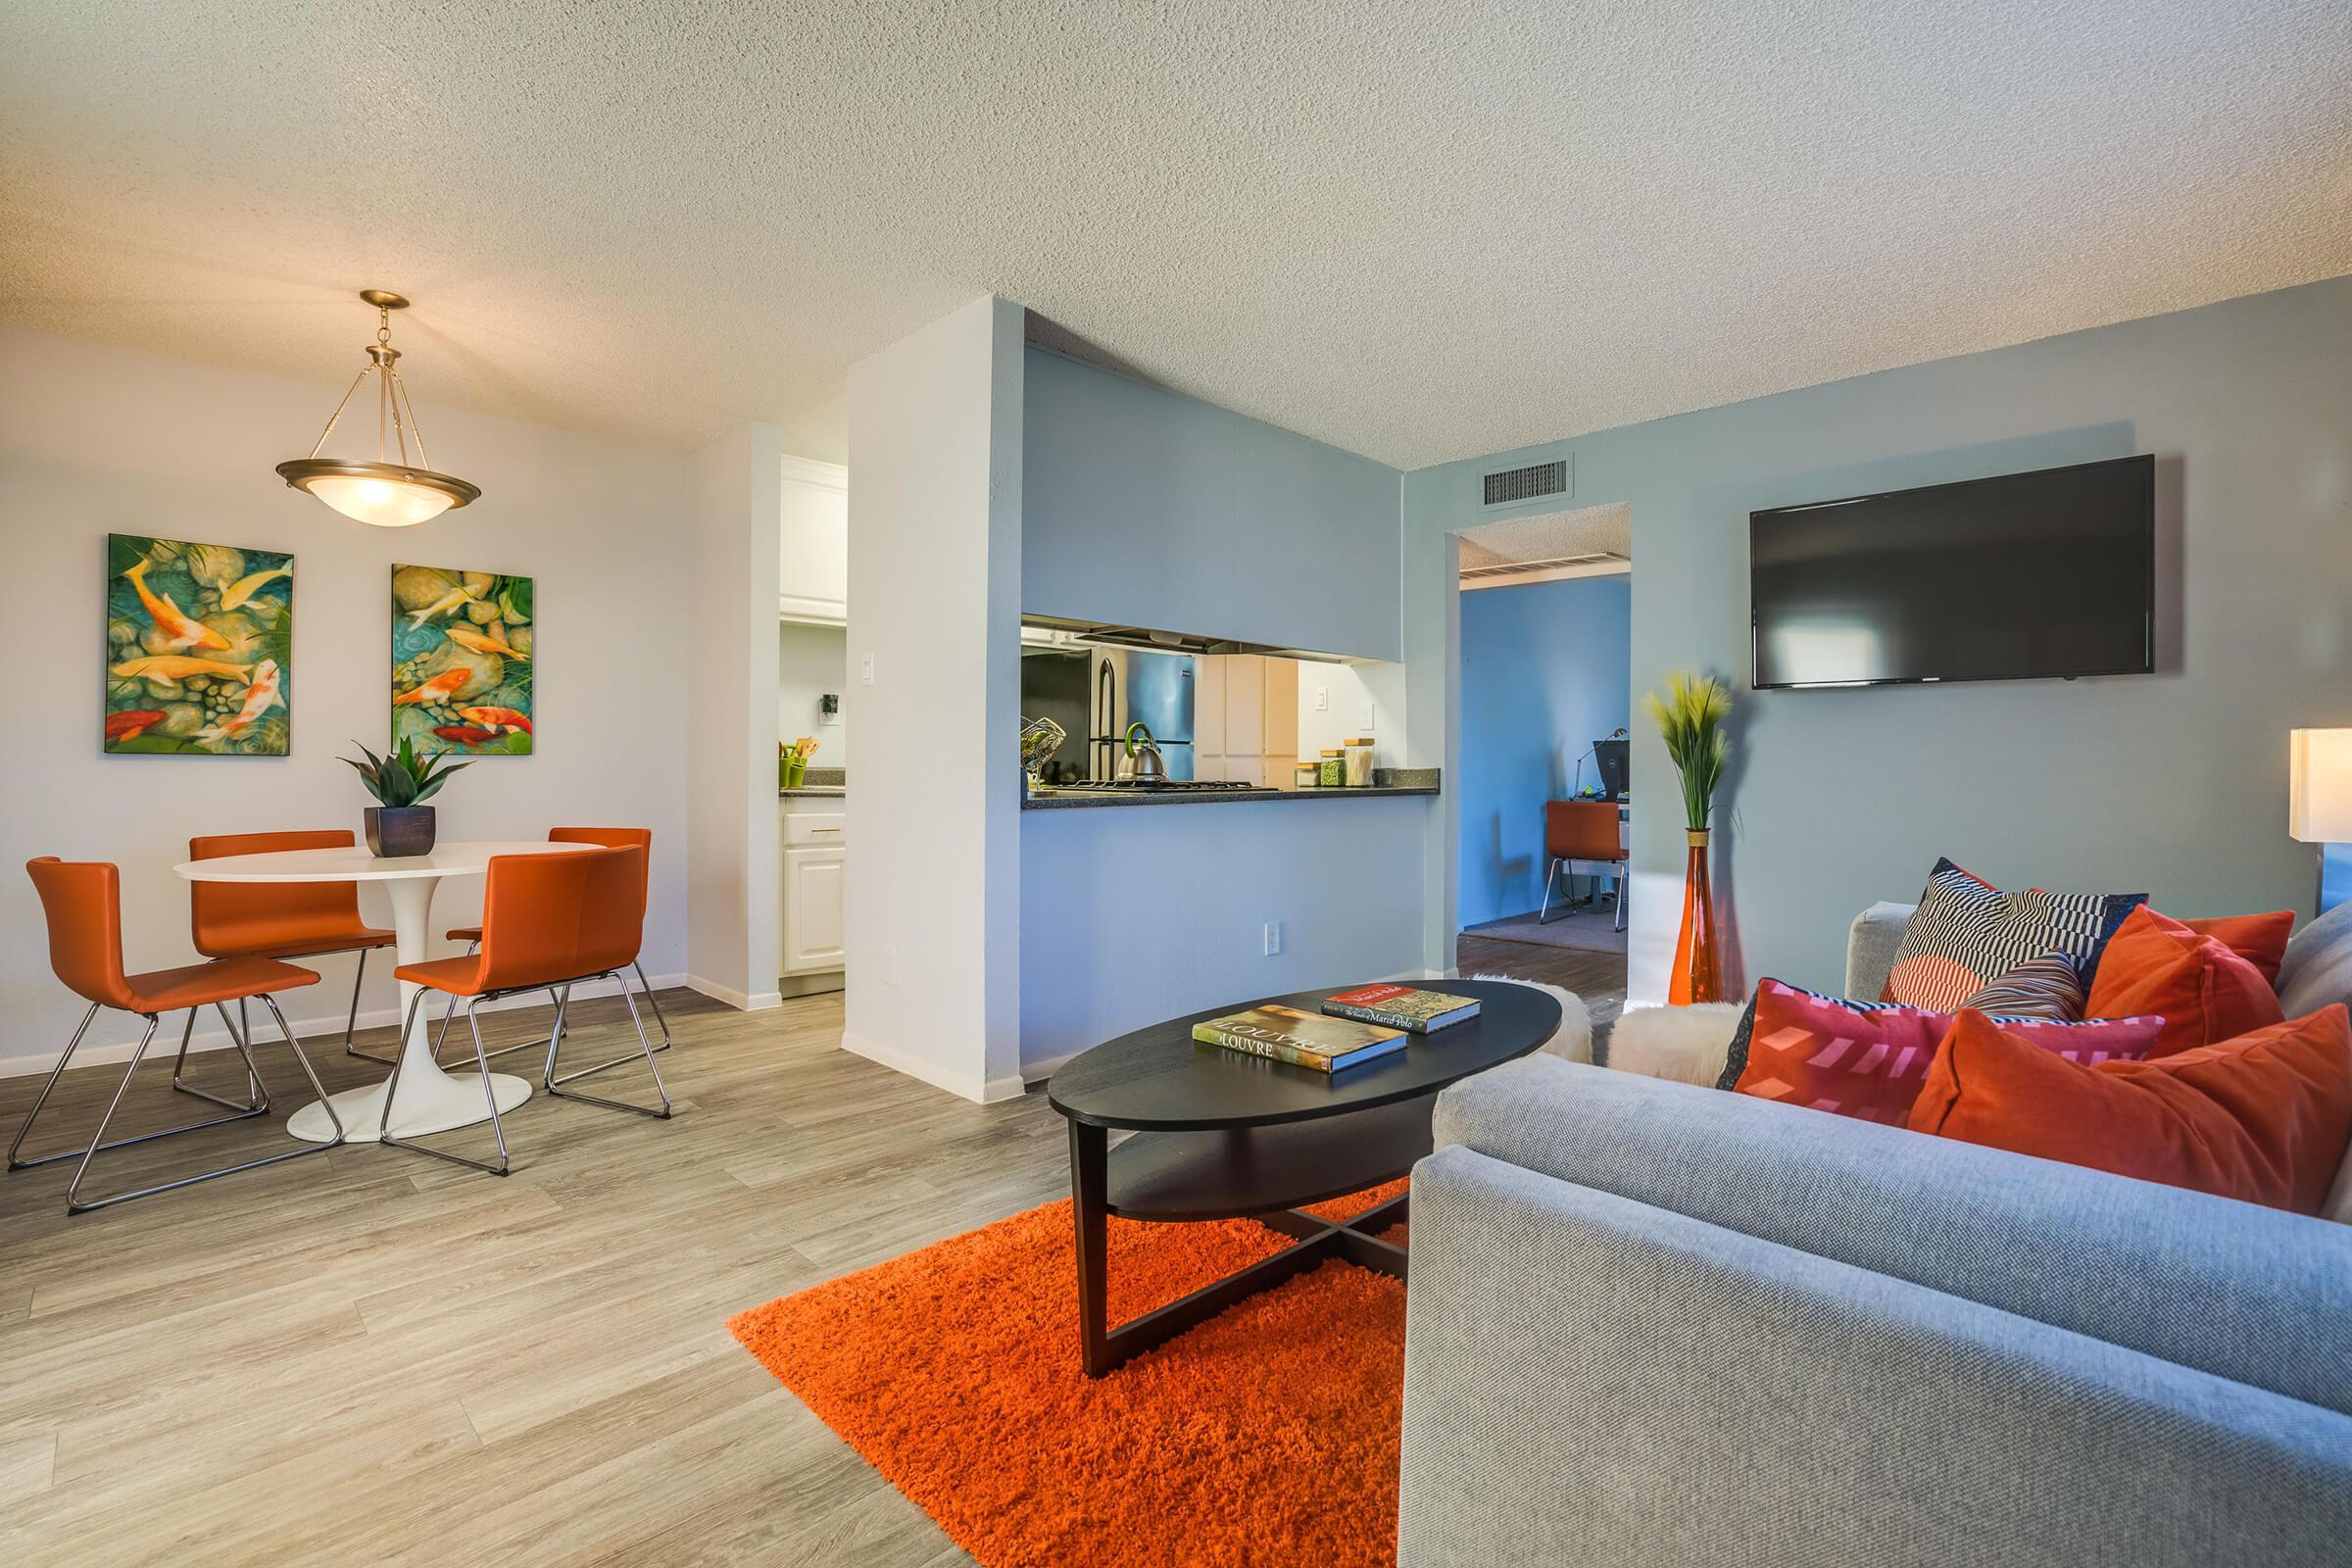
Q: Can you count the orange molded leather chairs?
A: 5